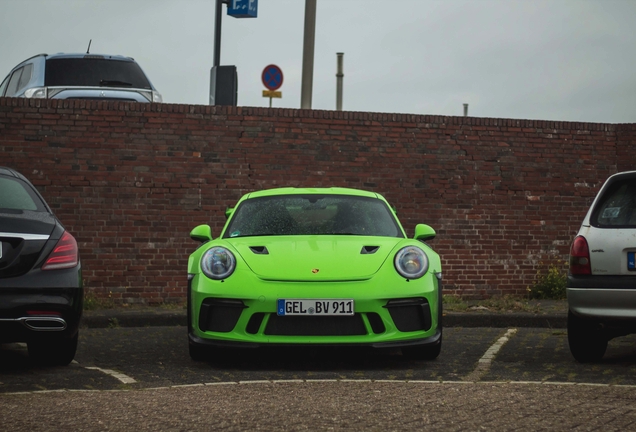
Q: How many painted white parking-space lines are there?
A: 2